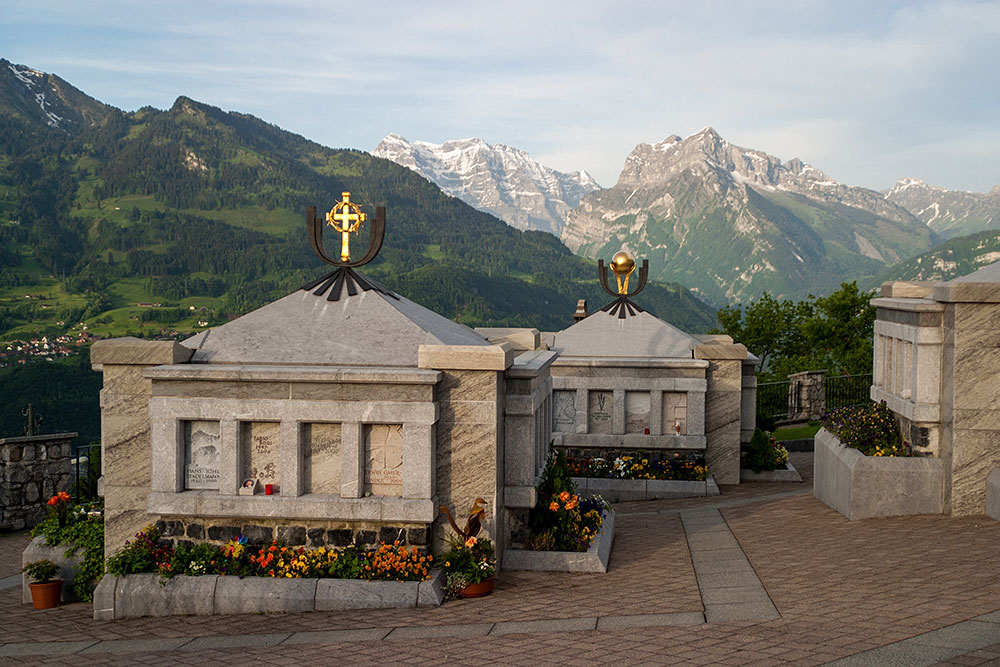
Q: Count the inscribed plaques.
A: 8